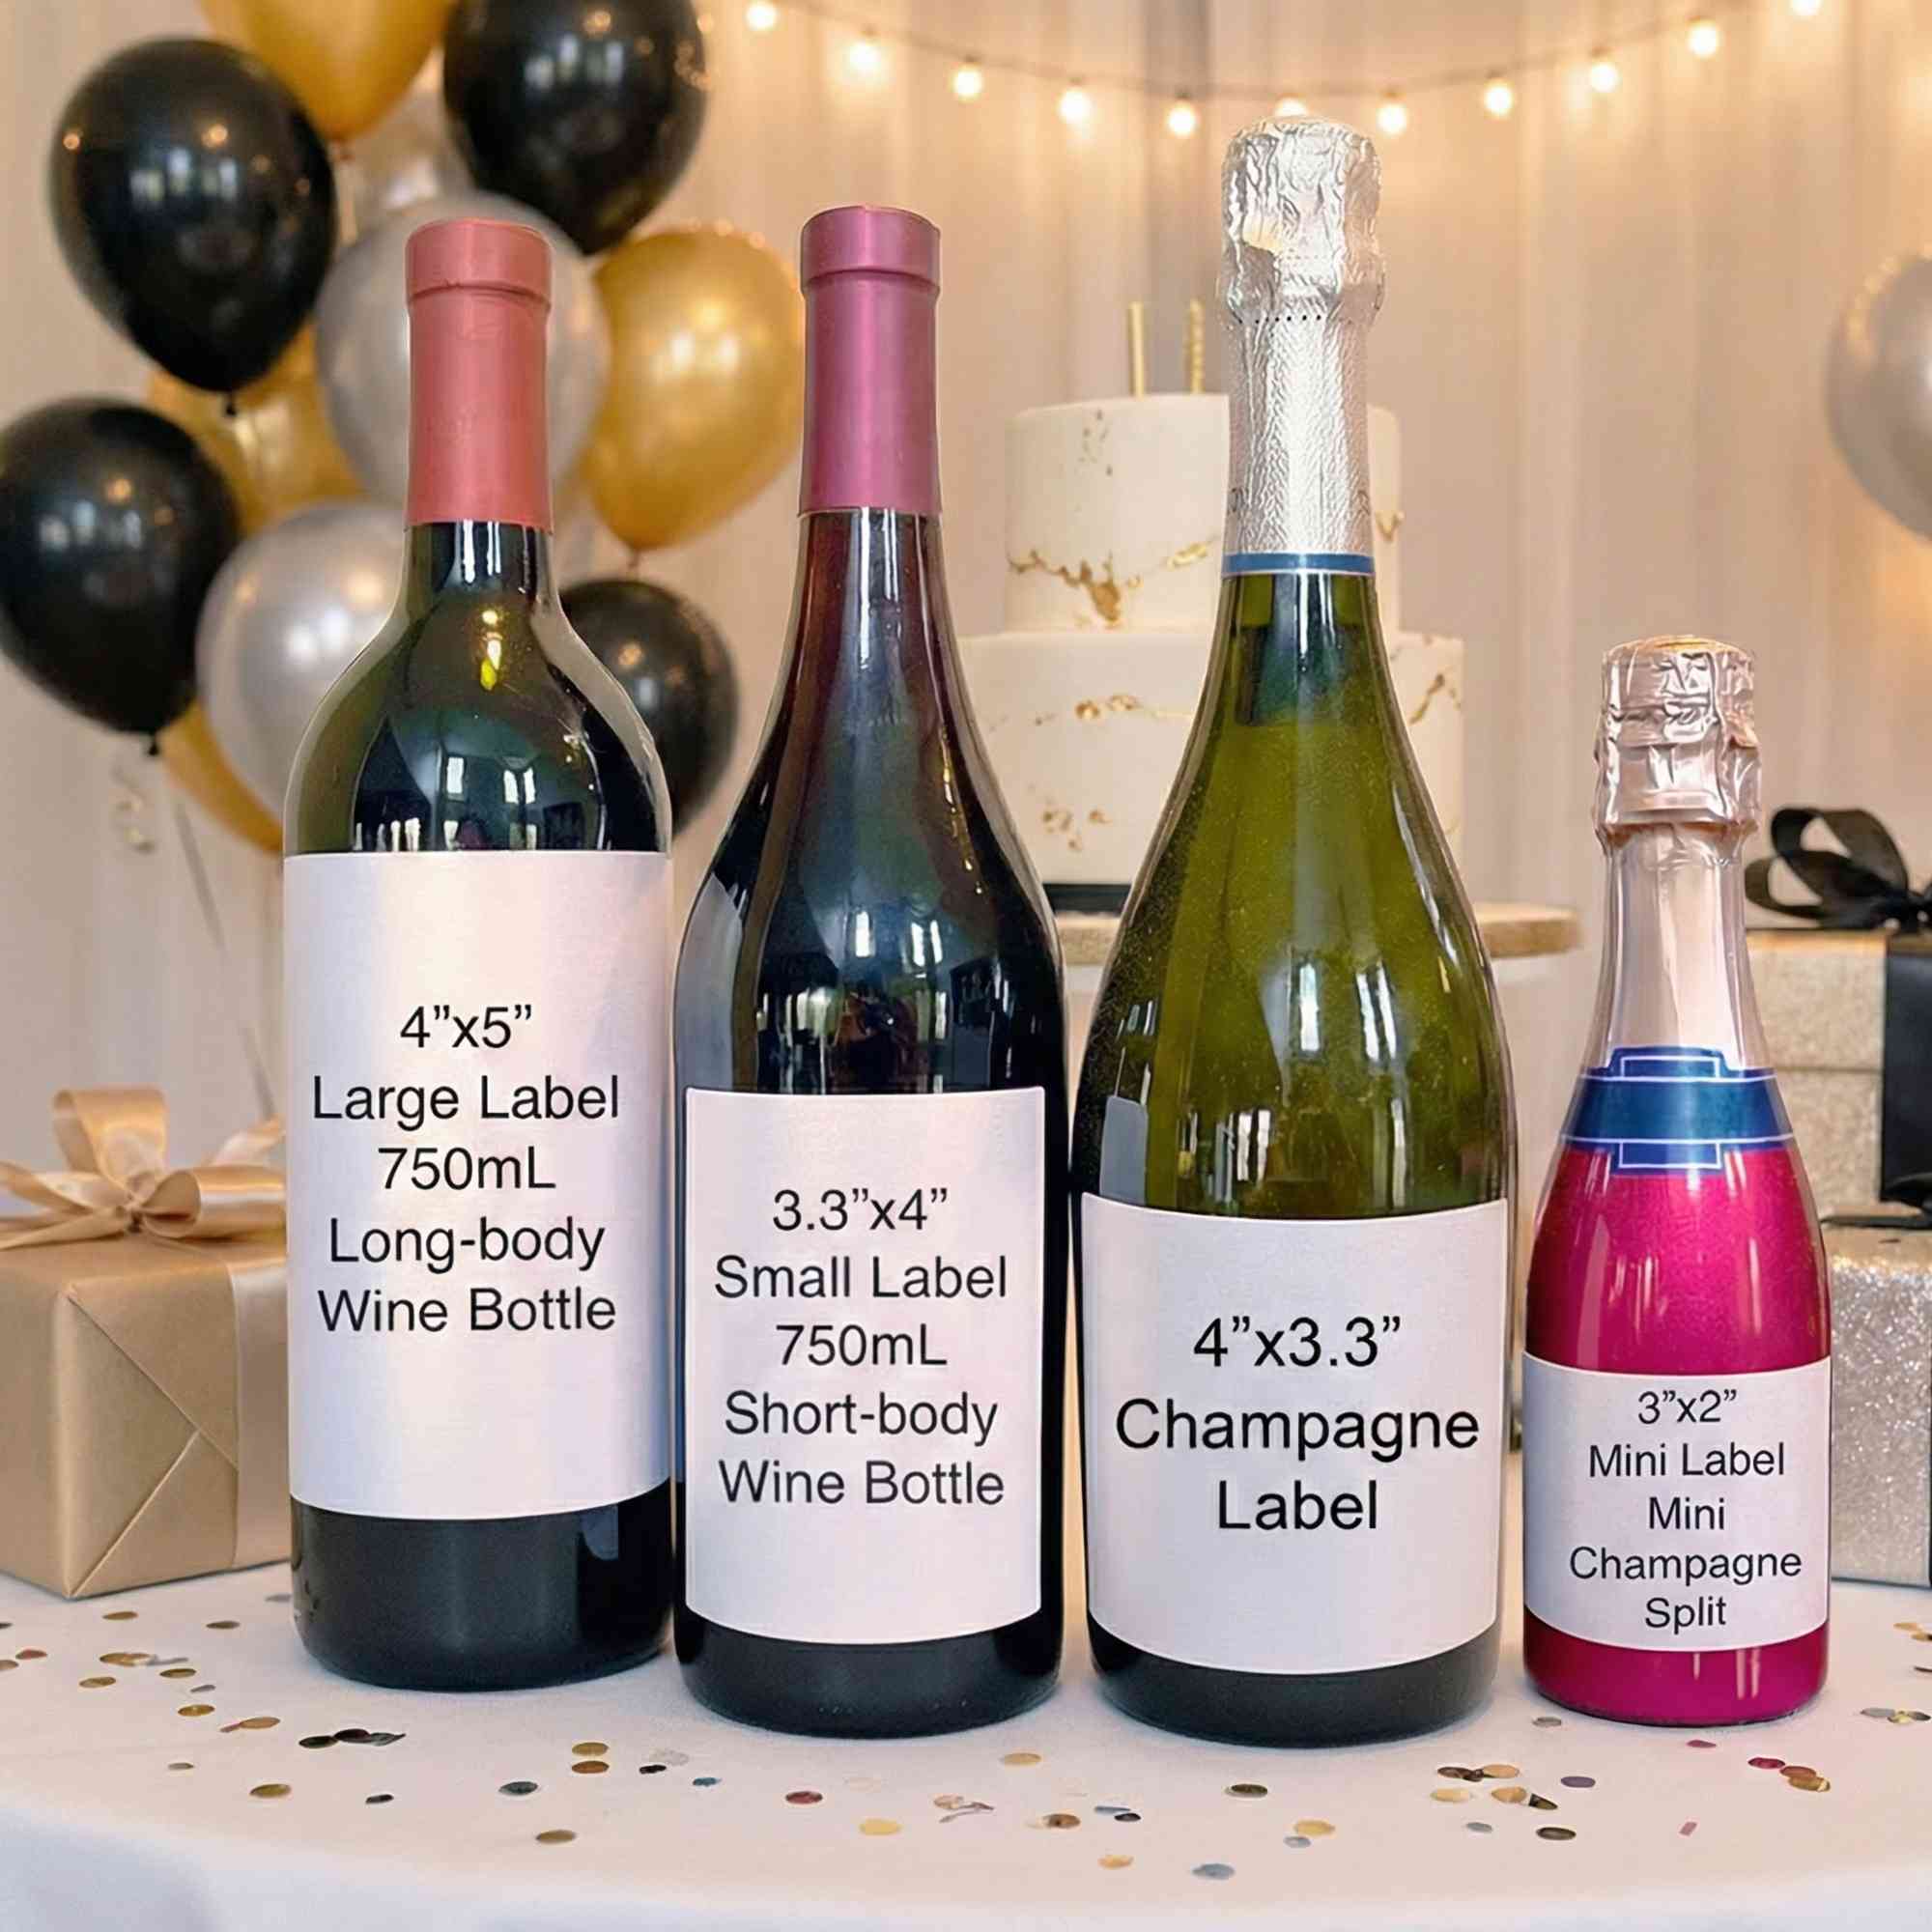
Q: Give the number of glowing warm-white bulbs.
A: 11